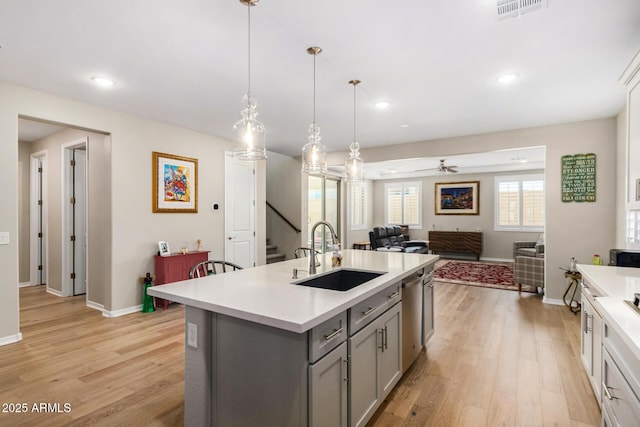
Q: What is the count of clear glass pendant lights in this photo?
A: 3